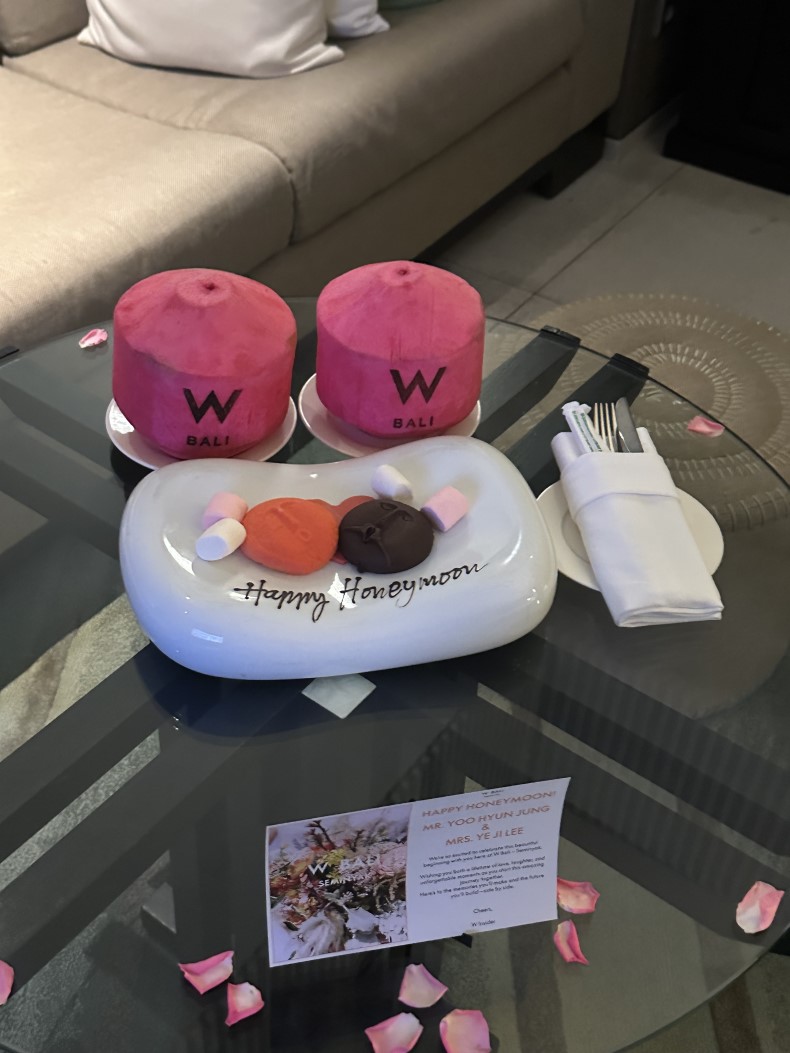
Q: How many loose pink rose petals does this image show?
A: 11